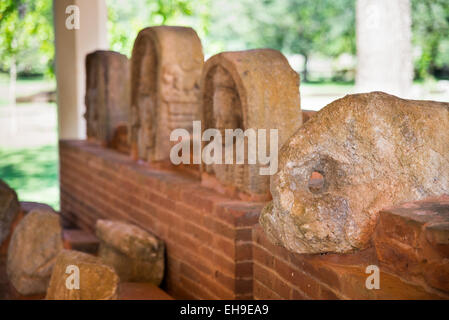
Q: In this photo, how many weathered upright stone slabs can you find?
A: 3